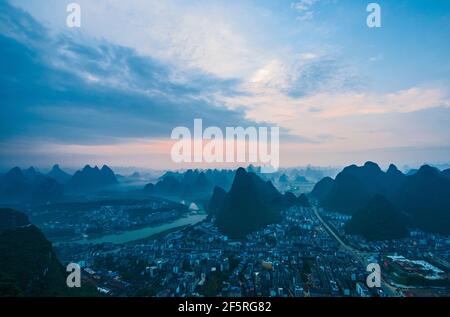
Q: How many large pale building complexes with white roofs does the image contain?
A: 1